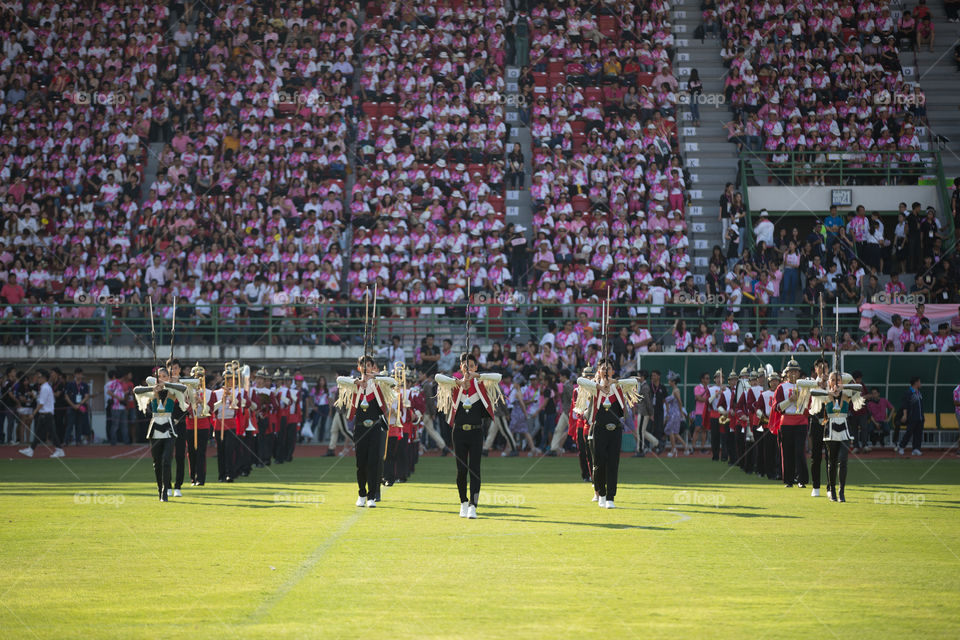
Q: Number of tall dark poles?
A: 9